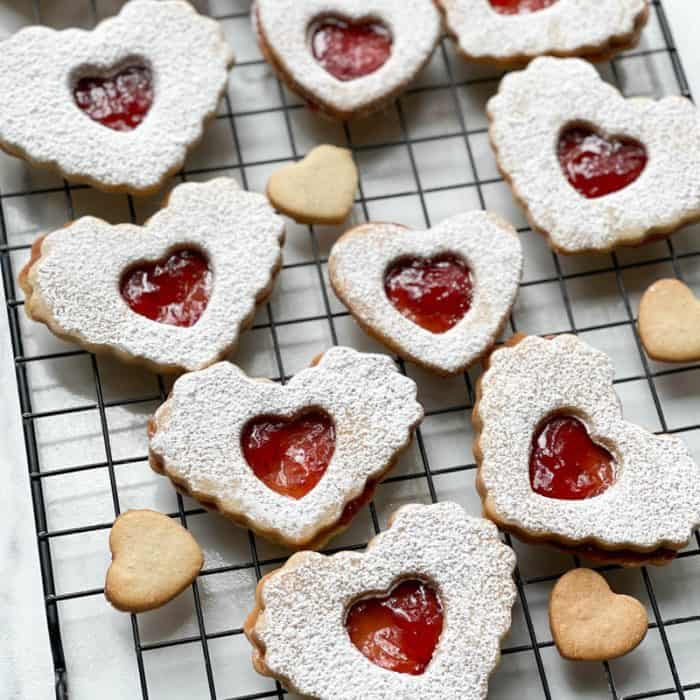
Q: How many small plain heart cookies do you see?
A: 4